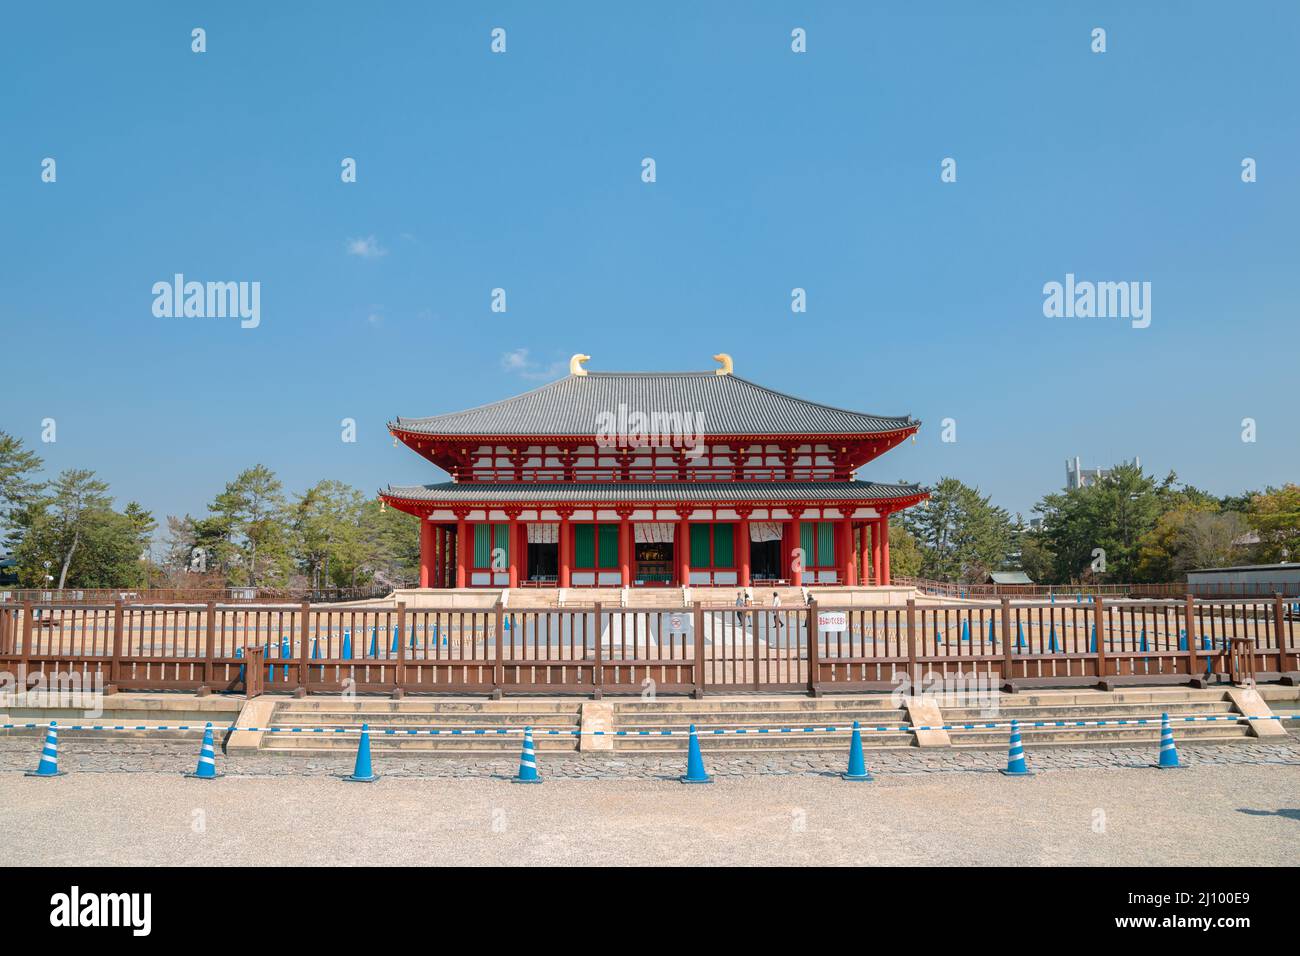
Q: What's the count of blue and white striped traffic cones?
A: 5